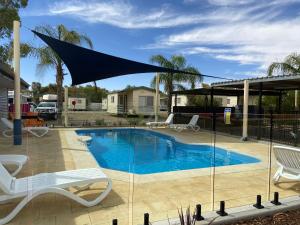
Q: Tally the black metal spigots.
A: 6